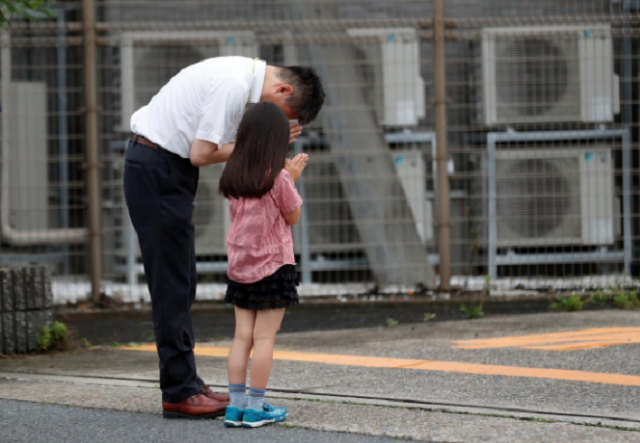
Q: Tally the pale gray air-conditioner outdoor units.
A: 6